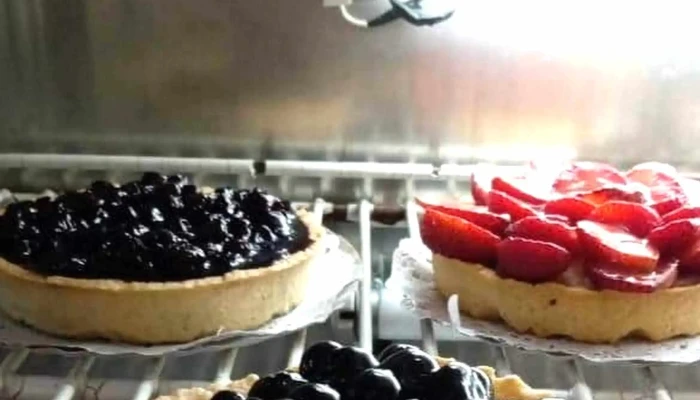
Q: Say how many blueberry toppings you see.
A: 2